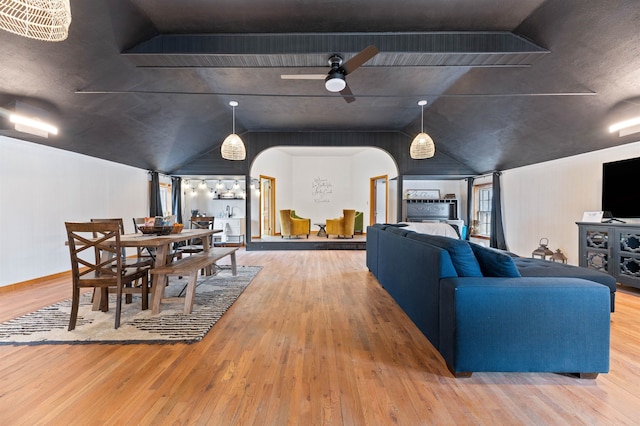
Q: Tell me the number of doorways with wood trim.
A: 2